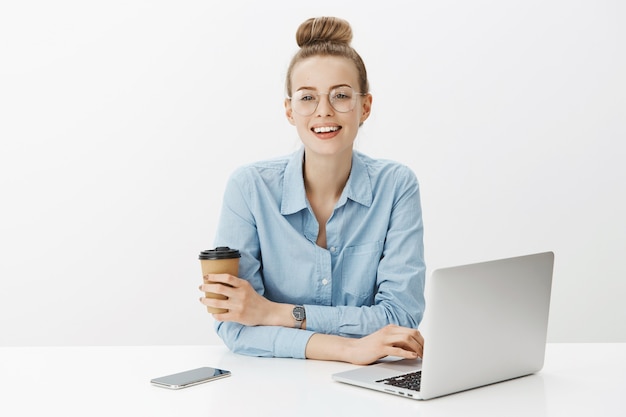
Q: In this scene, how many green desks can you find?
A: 0